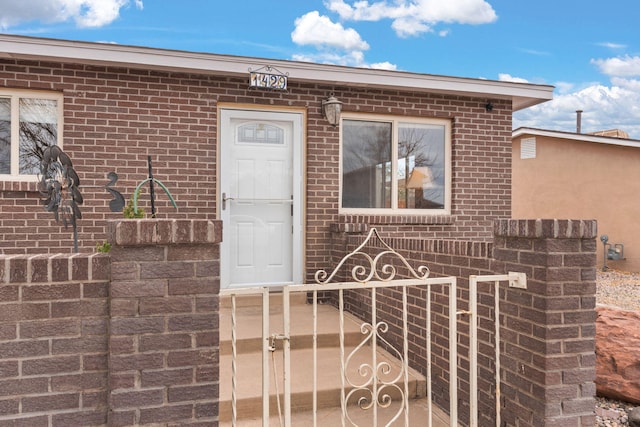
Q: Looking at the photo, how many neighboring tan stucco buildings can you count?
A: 1